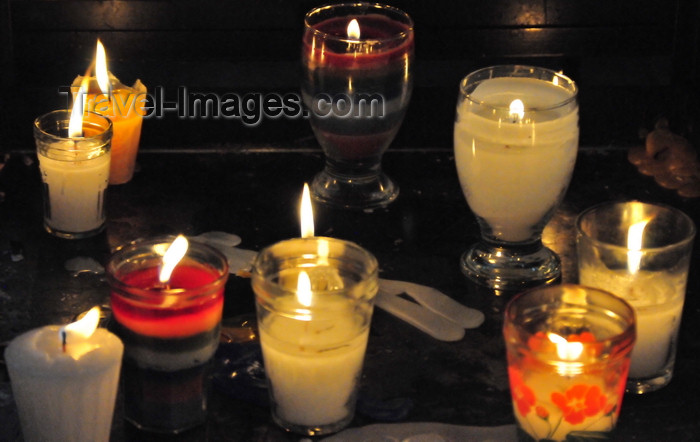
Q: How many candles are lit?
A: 10